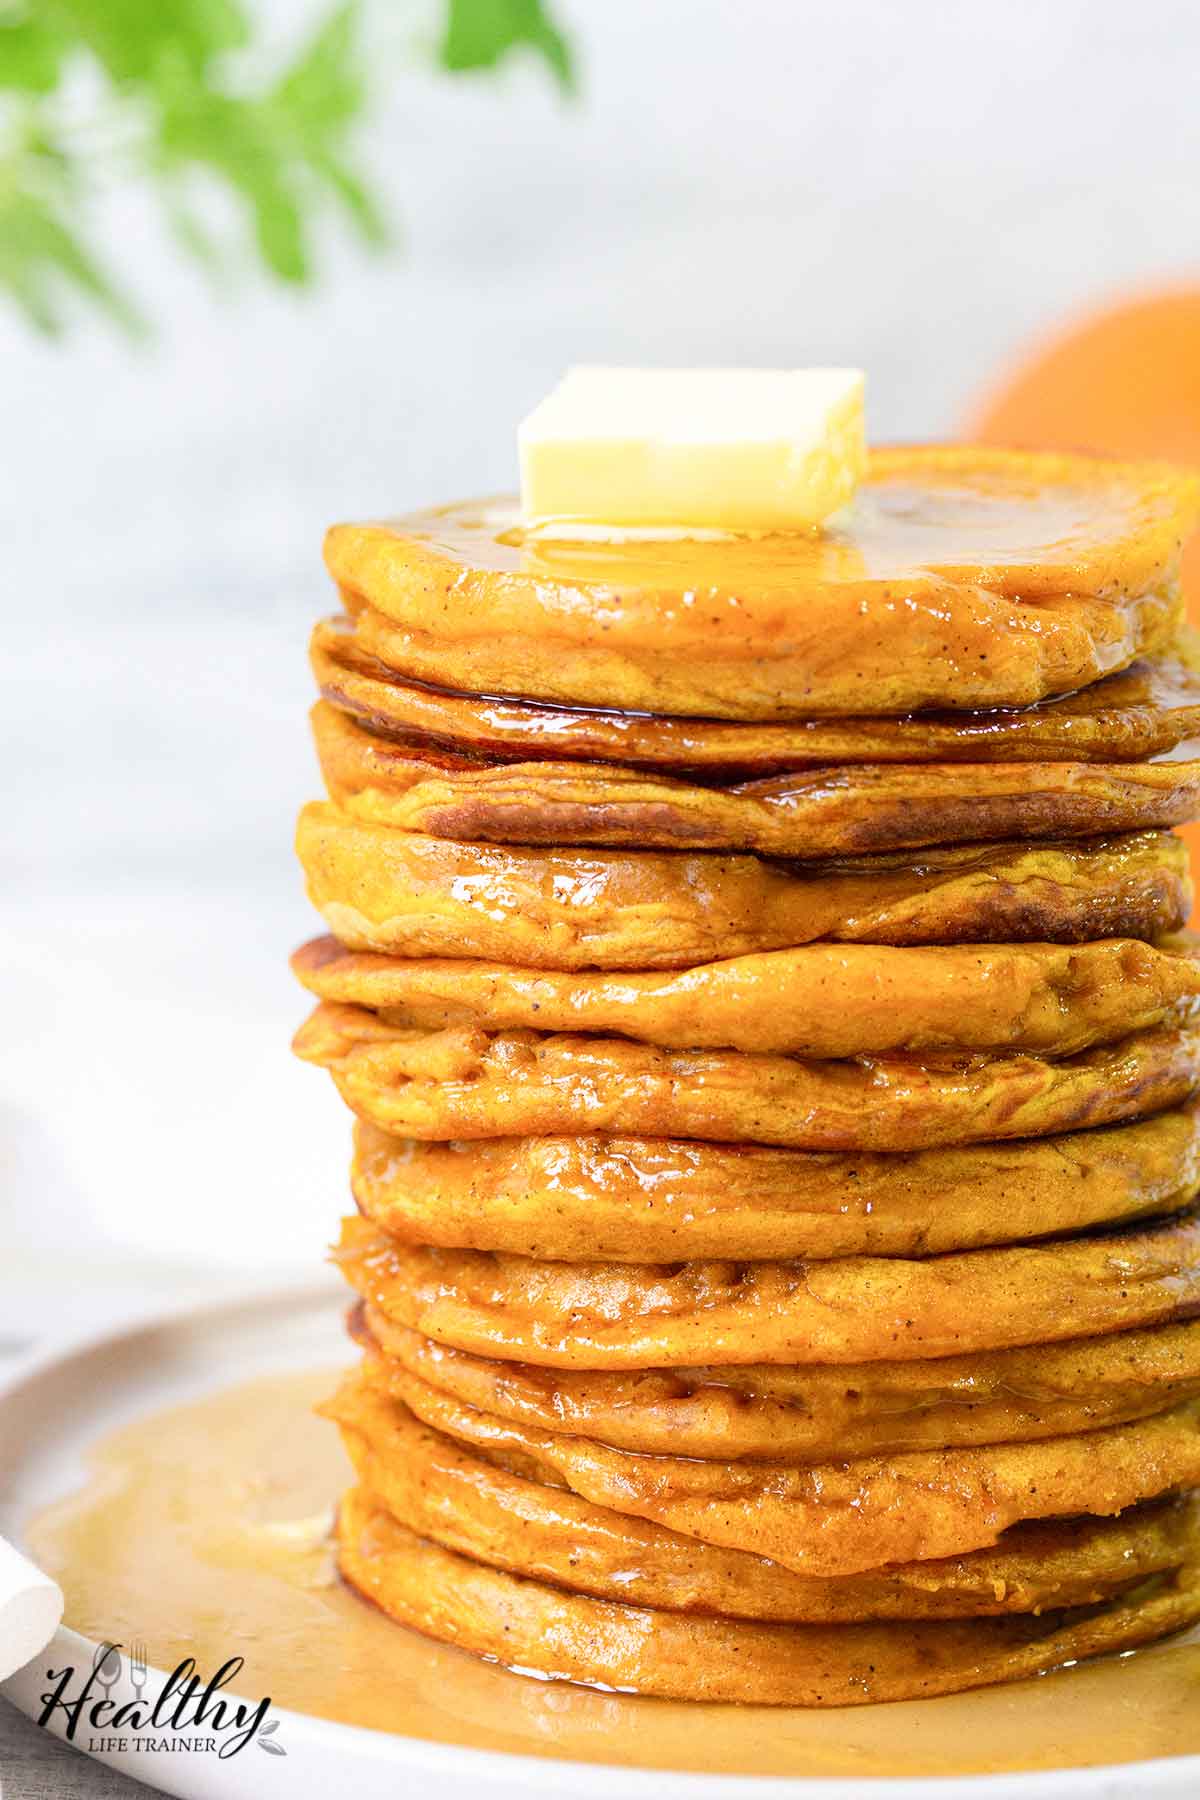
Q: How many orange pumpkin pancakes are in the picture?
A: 12